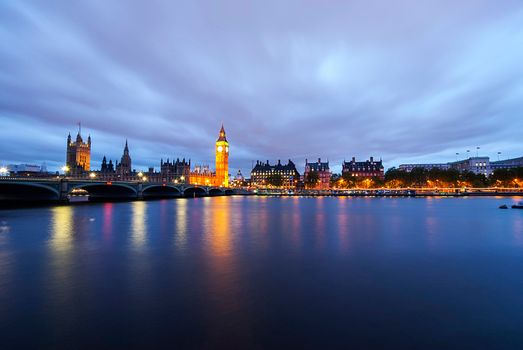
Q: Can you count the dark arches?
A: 6